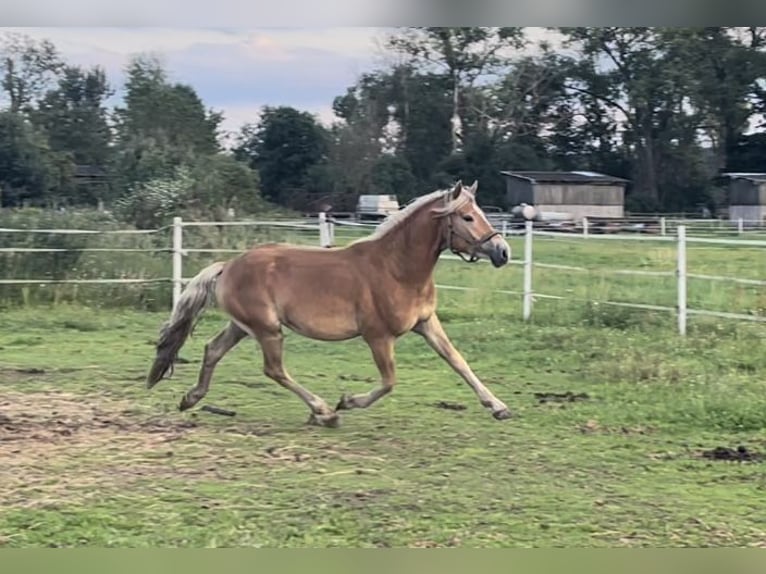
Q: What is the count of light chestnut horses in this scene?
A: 1